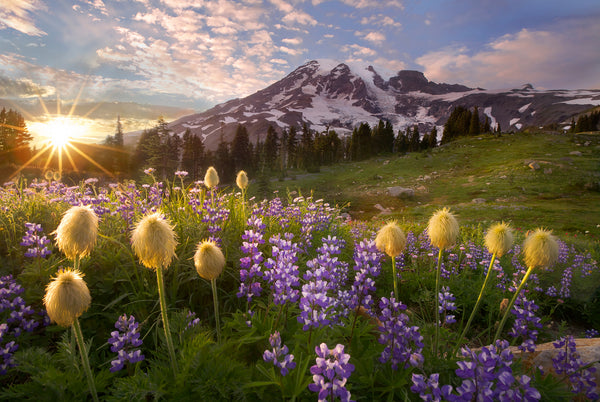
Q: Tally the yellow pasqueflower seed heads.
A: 10